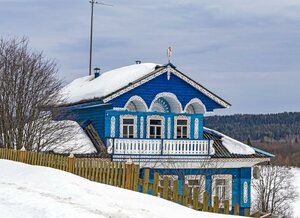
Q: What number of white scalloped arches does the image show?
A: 3